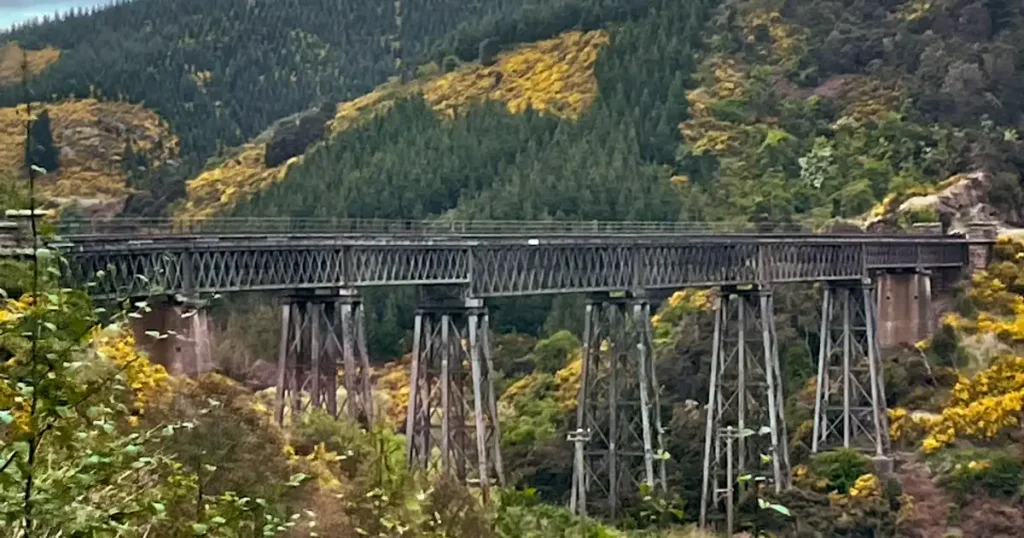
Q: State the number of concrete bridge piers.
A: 2